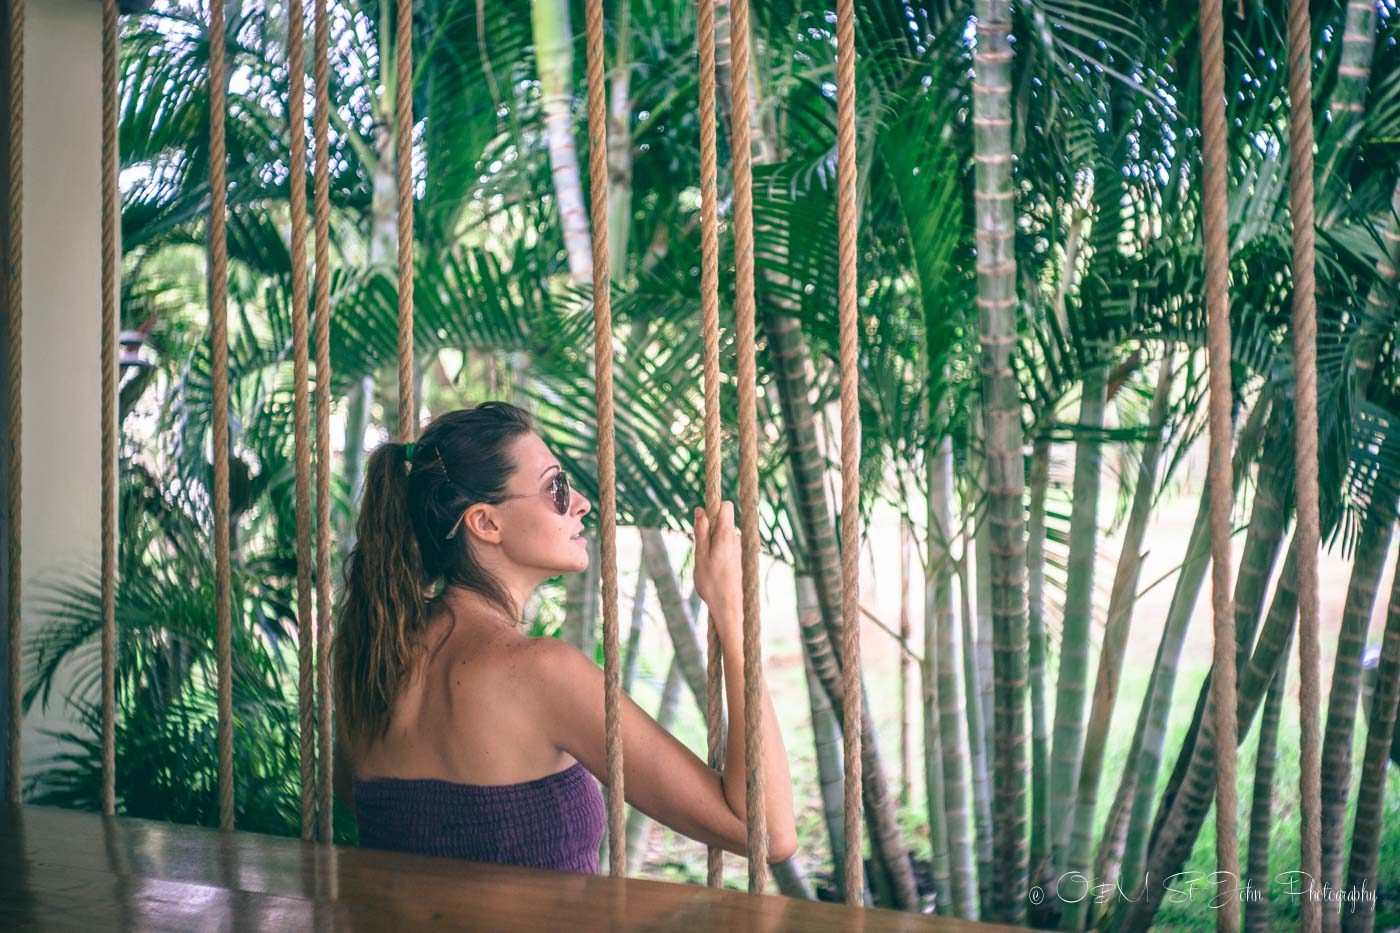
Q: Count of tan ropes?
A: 12